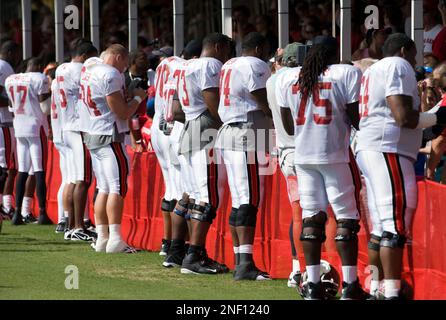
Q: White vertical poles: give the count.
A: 9